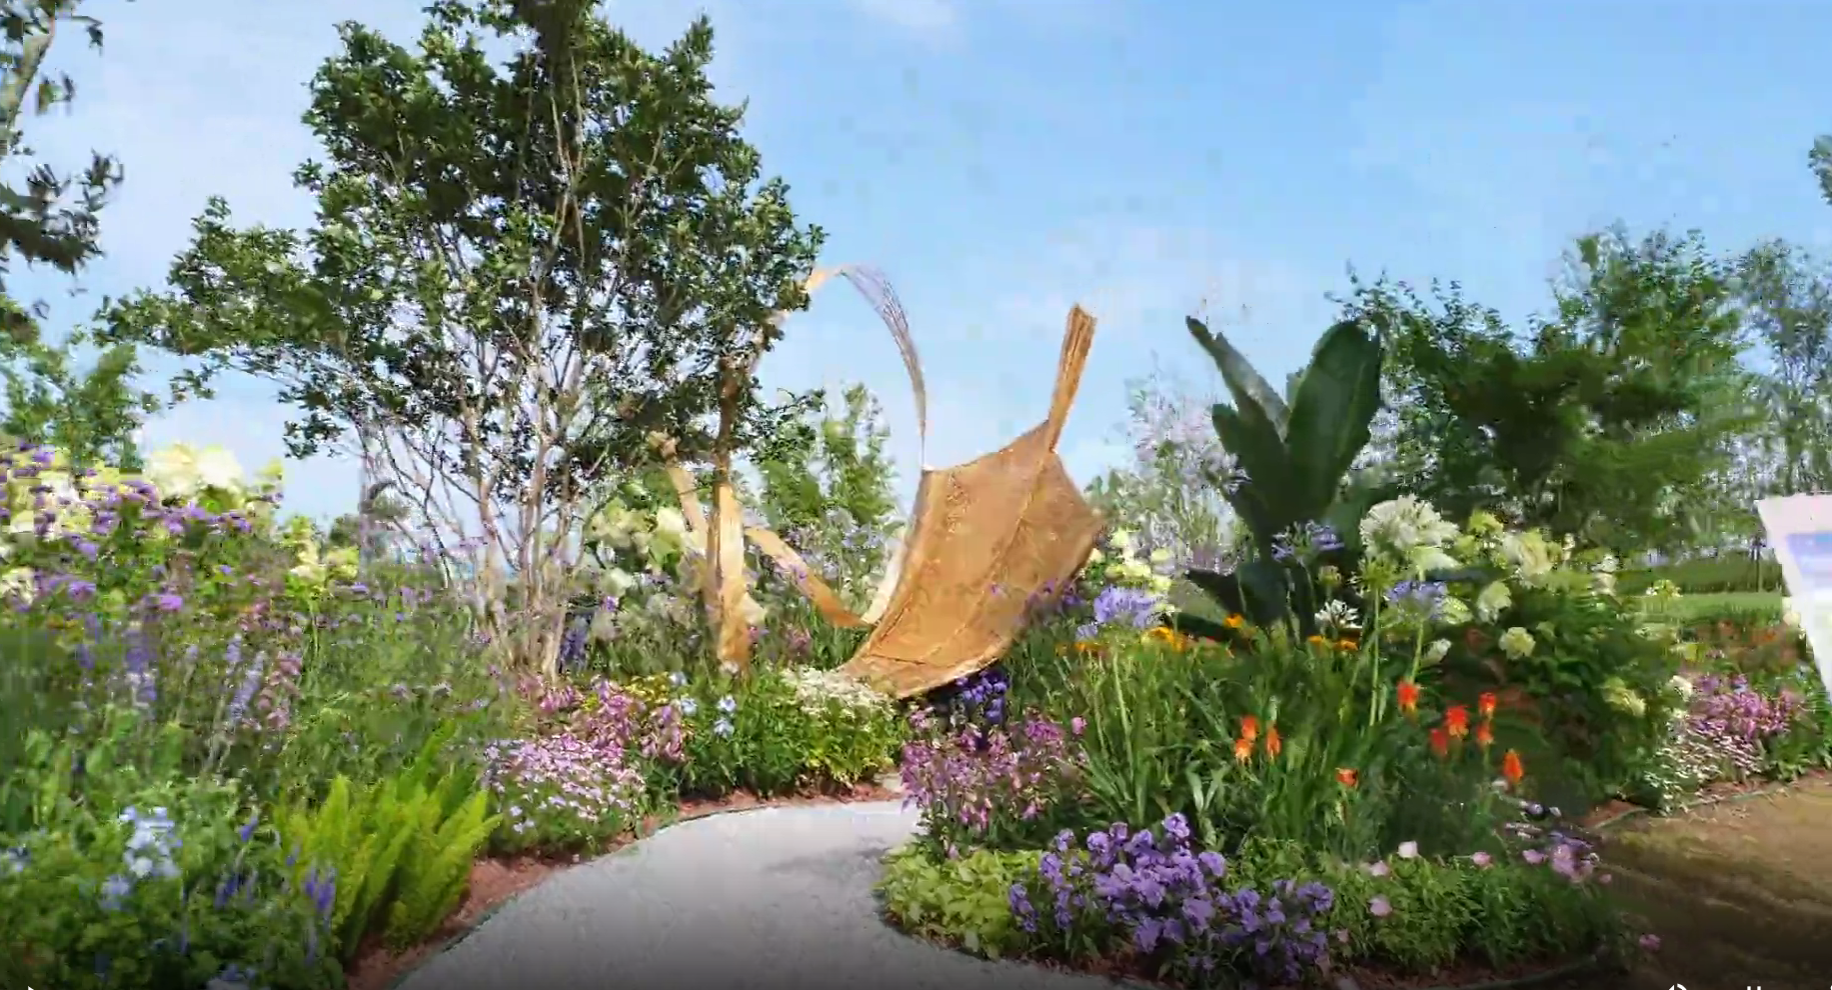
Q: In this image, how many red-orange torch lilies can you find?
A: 10